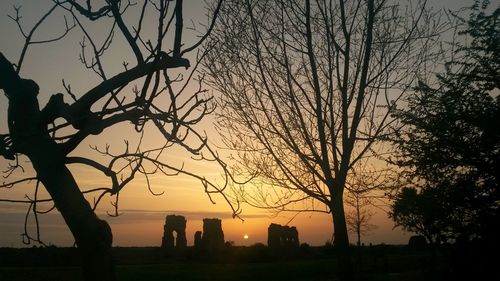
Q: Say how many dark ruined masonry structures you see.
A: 3